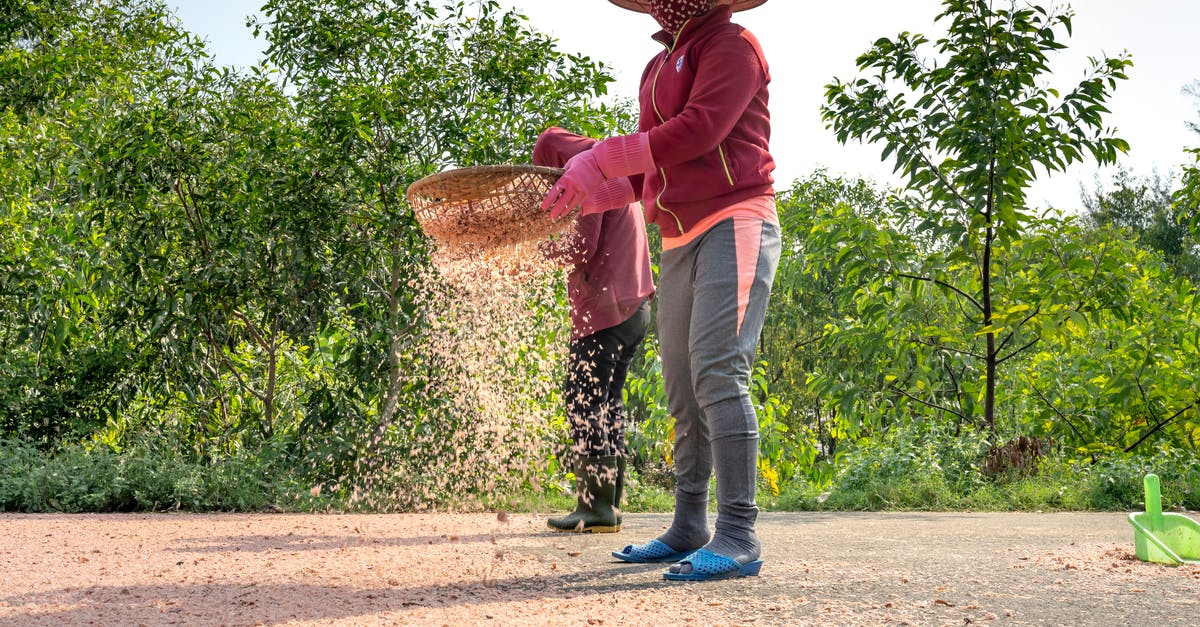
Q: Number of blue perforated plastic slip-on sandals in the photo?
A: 2